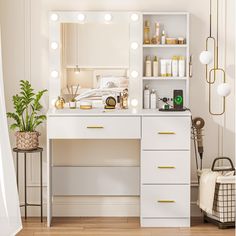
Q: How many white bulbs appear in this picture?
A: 12